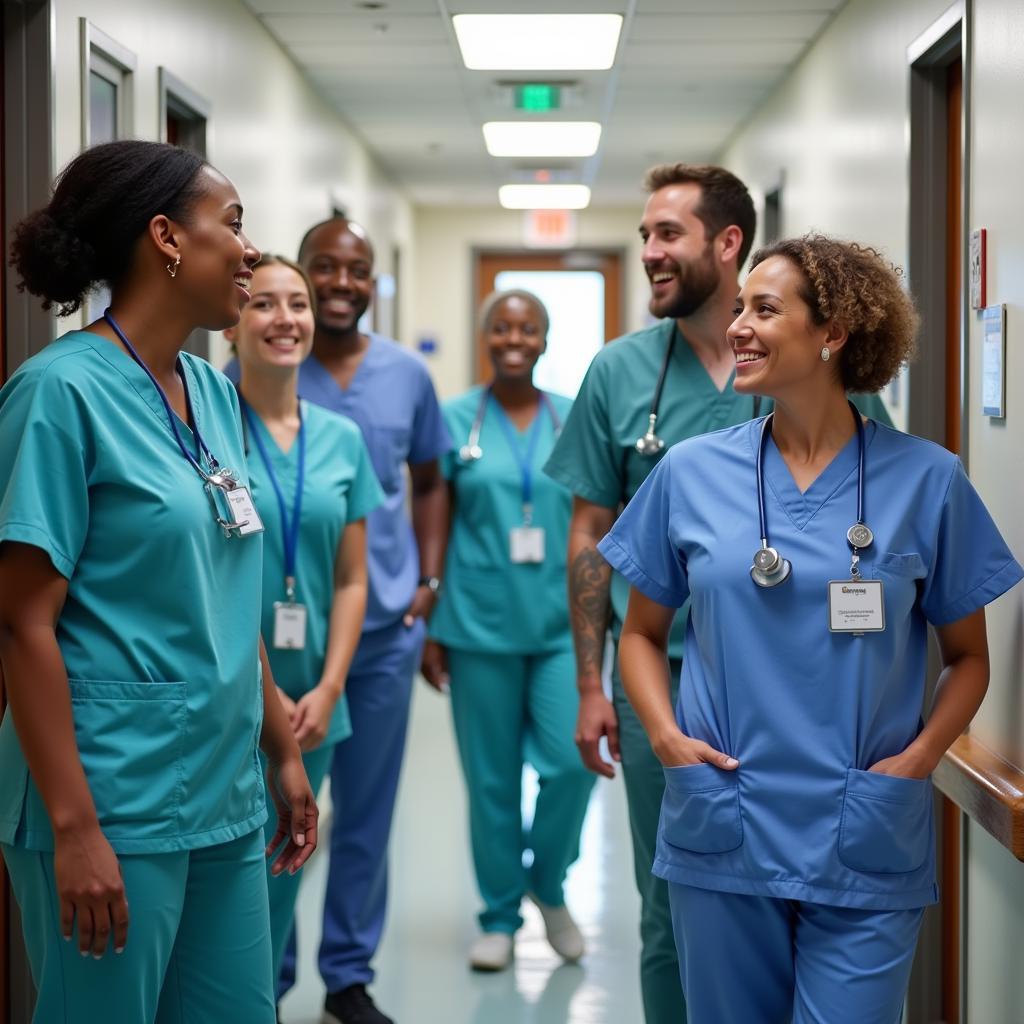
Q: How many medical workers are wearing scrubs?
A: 6